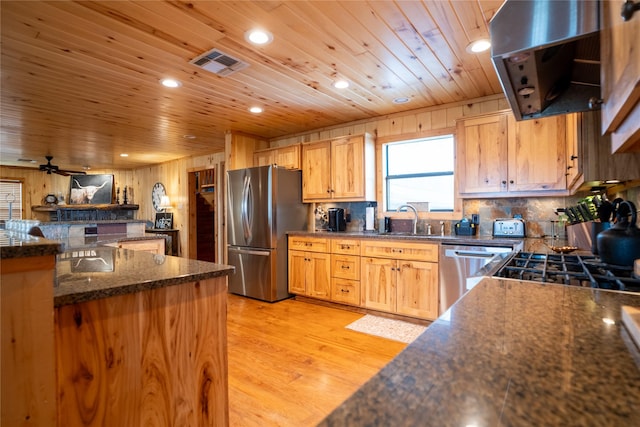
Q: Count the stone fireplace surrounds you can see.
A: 1